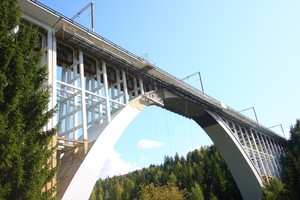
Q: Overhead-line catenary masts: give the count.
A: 4